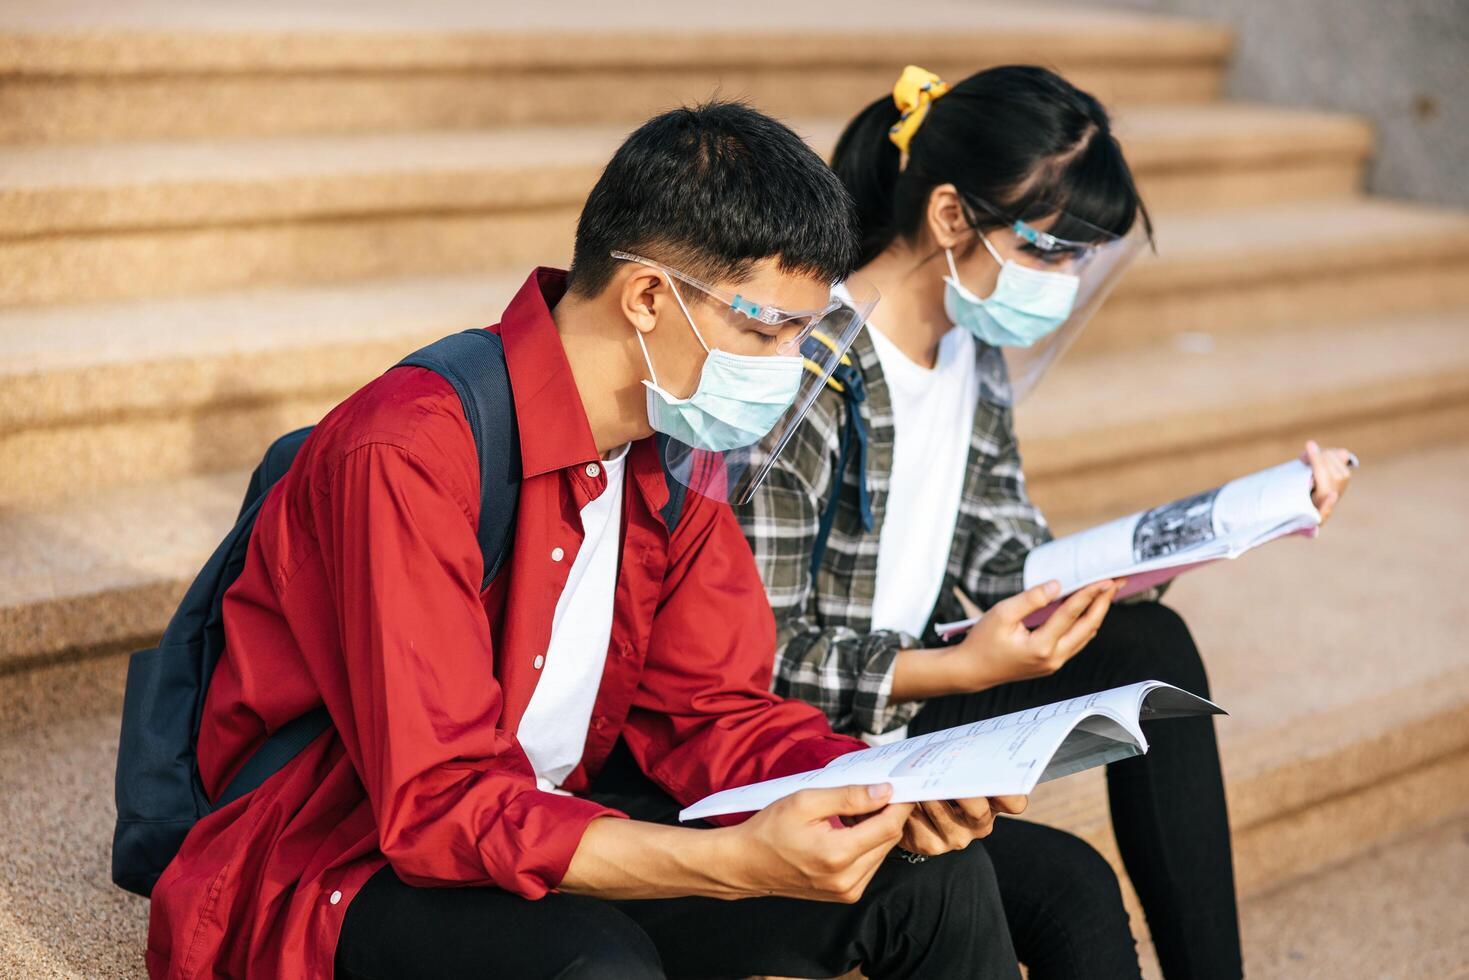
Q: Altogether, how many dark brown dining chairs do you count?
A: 0